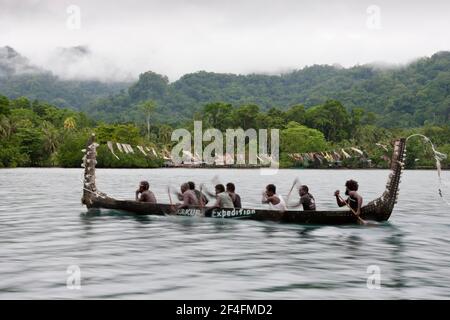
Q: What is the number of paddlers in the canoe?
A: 8